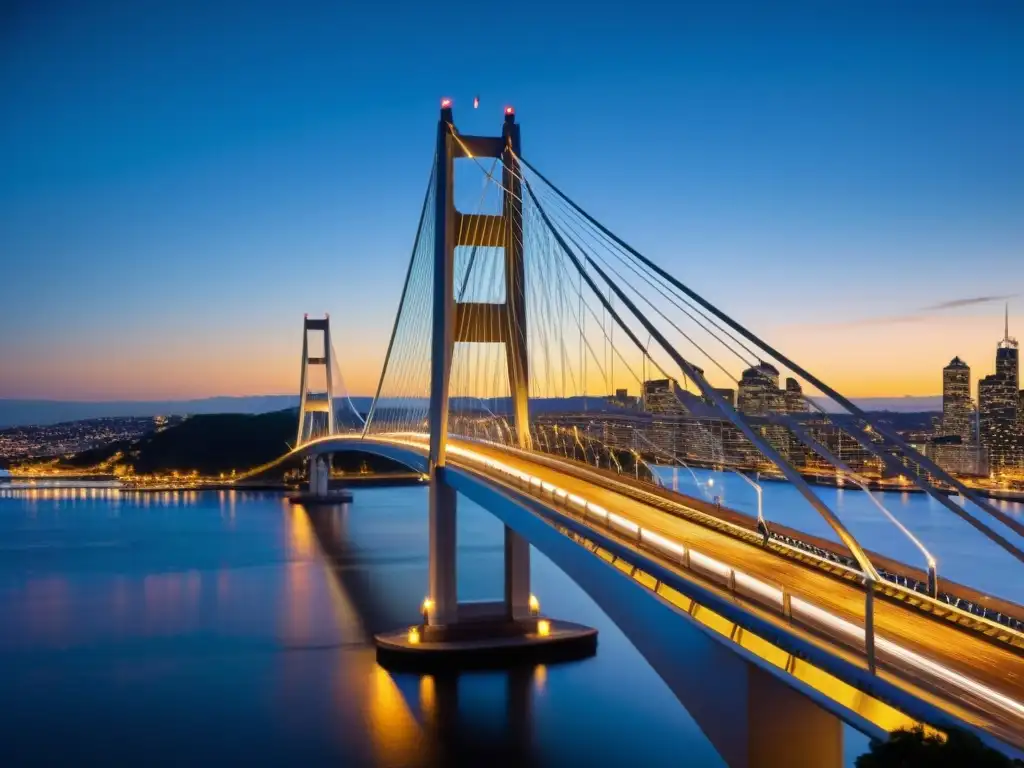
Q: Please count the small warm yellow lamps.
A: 4